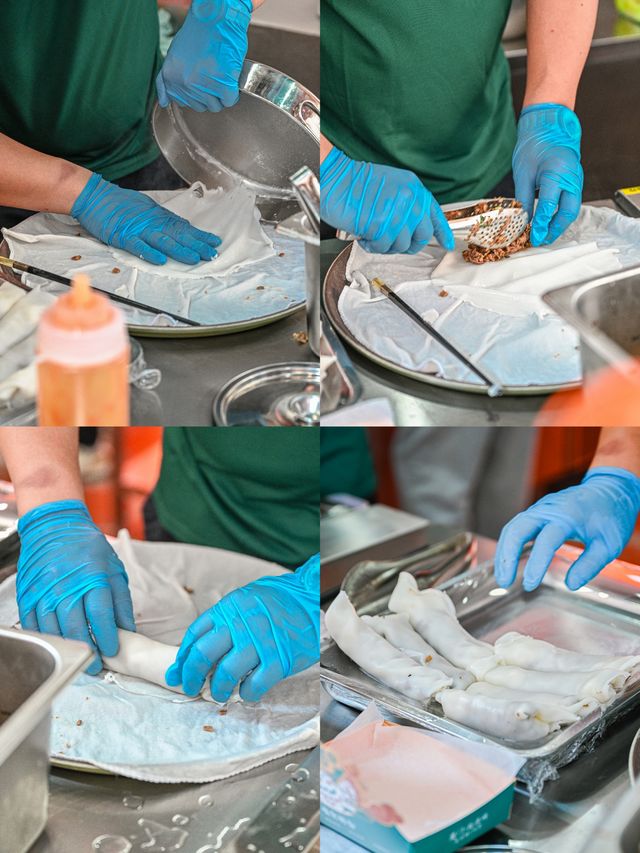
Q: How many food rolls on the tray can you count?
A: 7